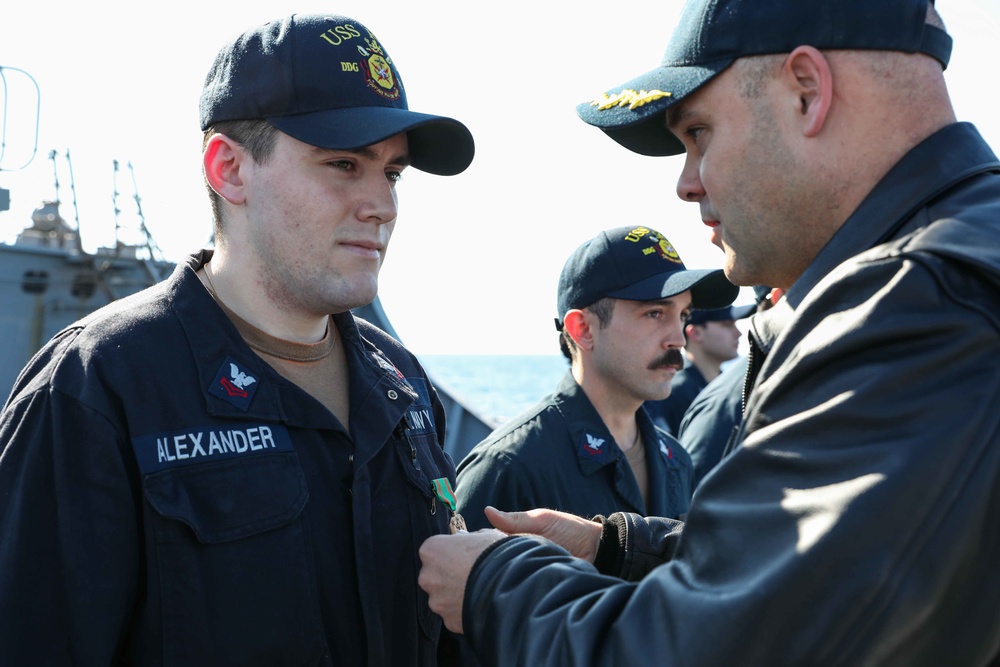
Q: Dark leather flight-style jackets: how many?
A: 1